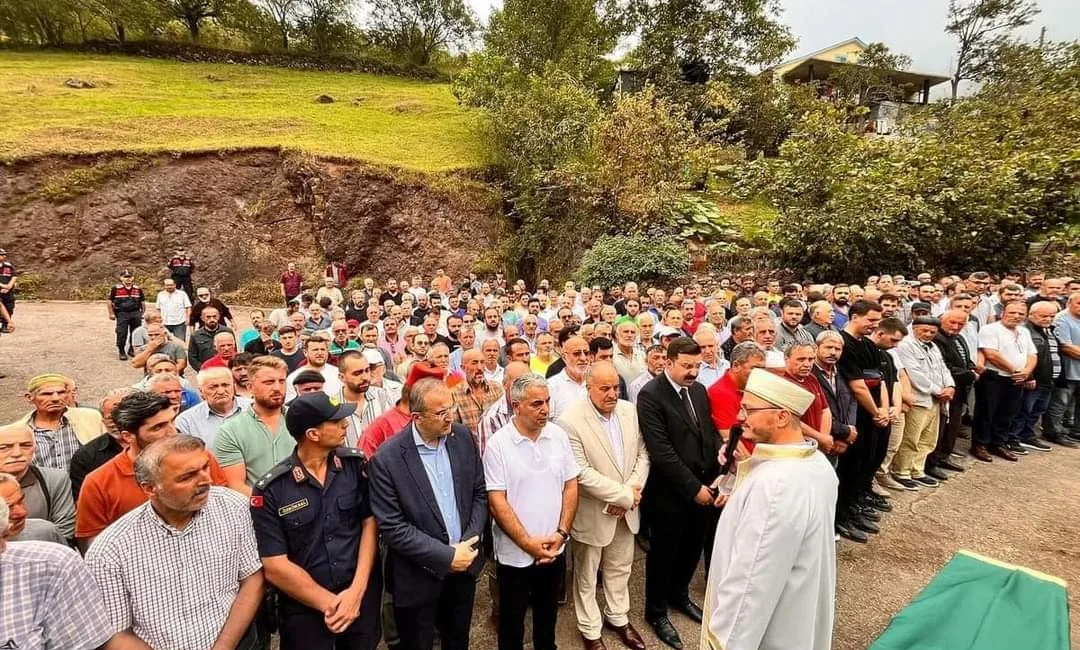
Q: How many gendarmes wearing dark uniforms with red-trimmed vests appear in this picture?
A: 3